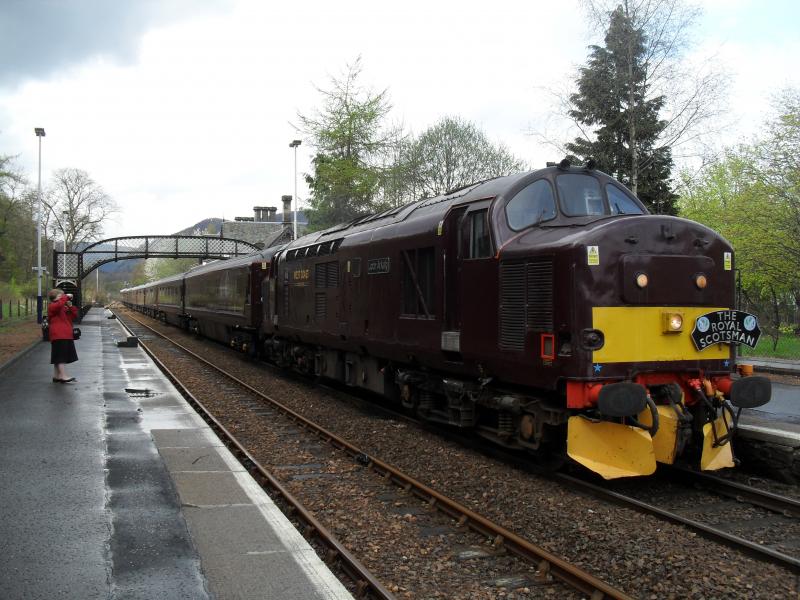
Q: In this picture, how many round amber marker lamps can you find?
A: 2